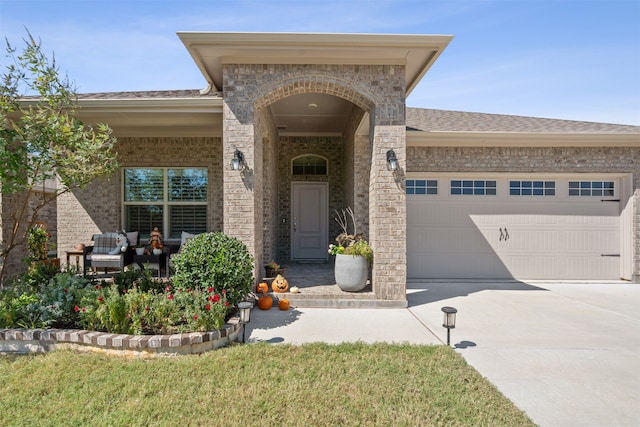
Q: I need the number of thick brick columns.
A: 2